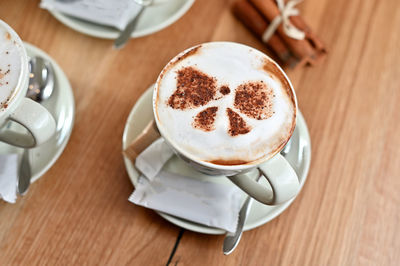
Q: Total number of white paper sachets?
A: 4